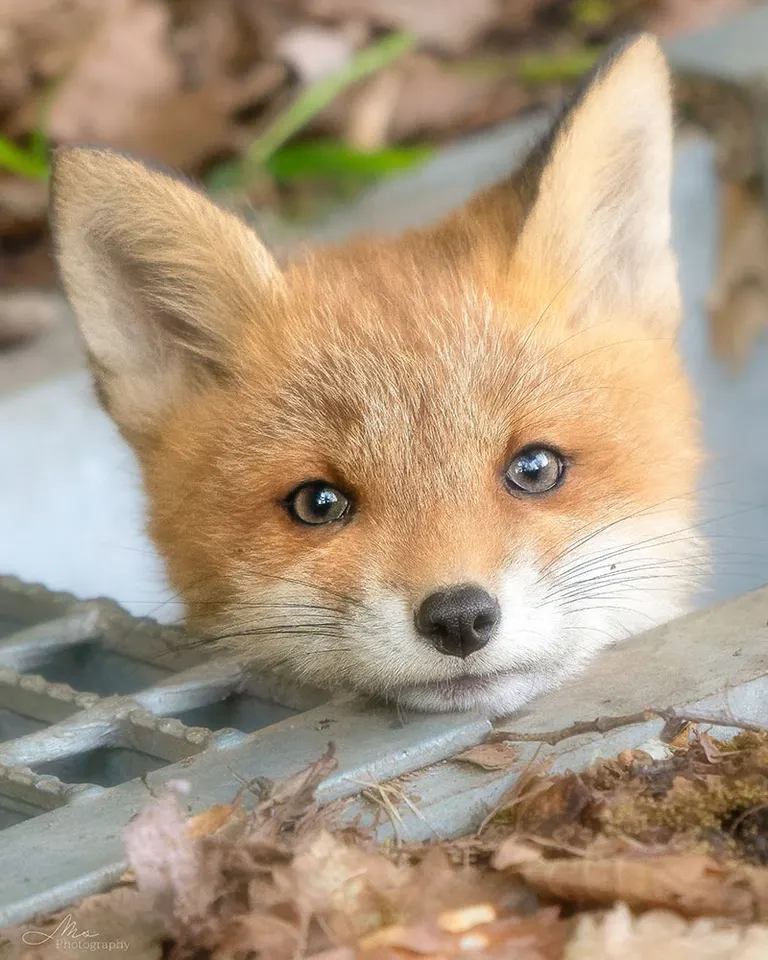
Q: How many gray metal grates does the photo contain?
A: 1